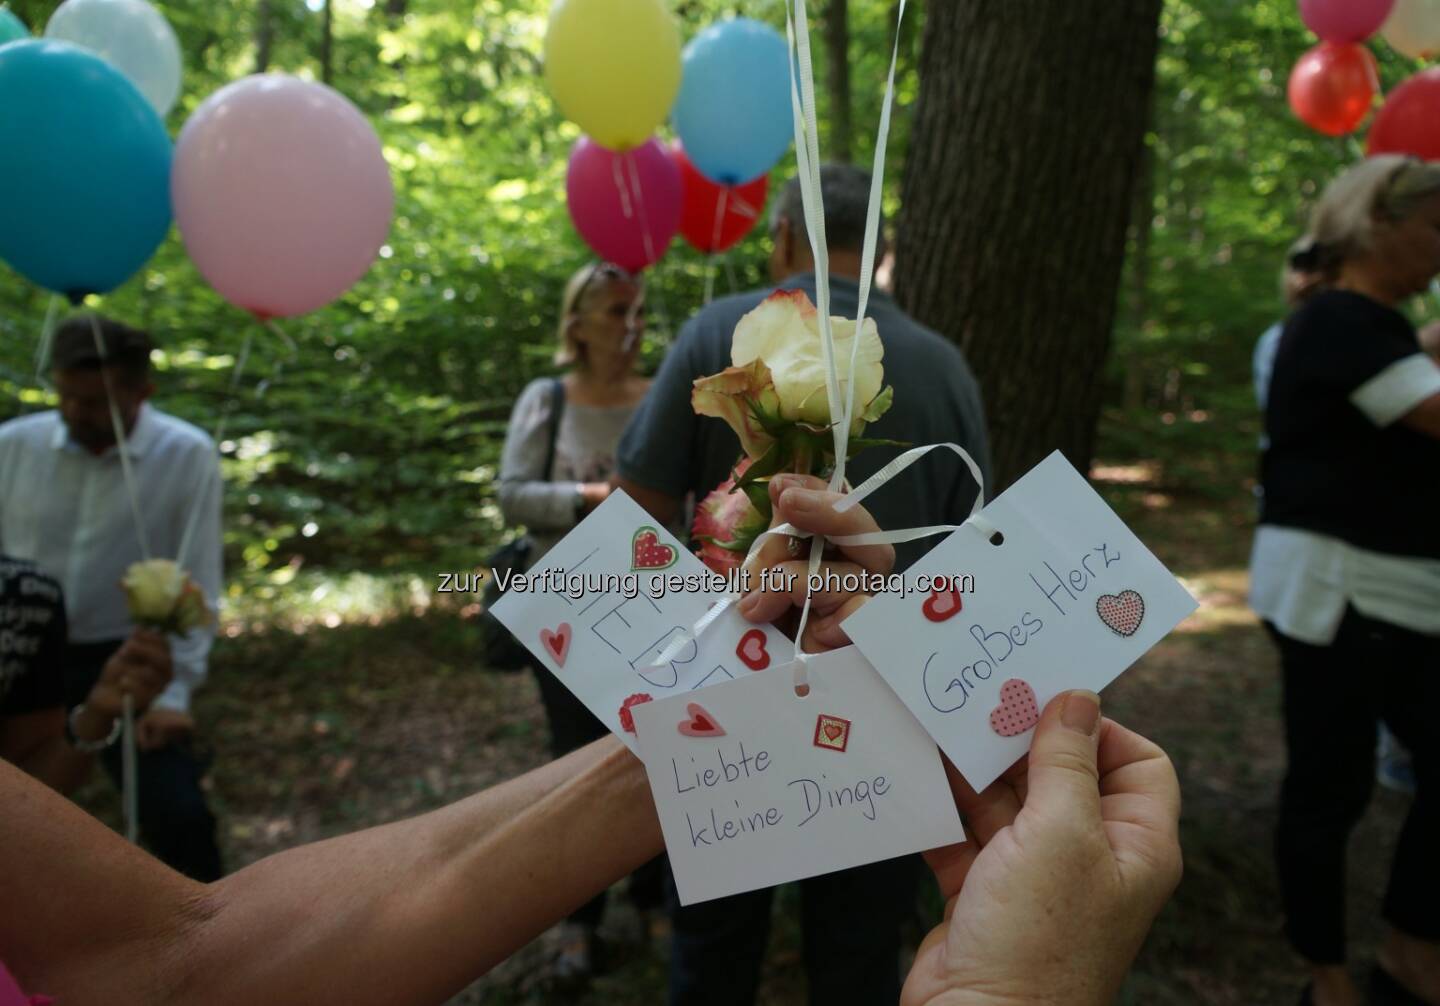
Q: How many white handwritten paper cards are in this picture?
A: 3